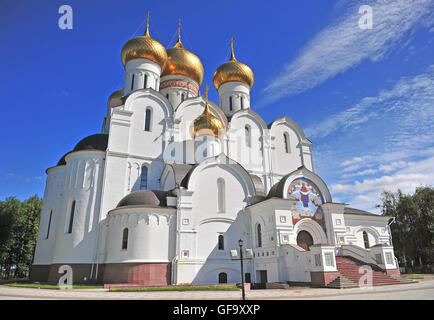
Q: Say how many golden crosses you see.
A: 4